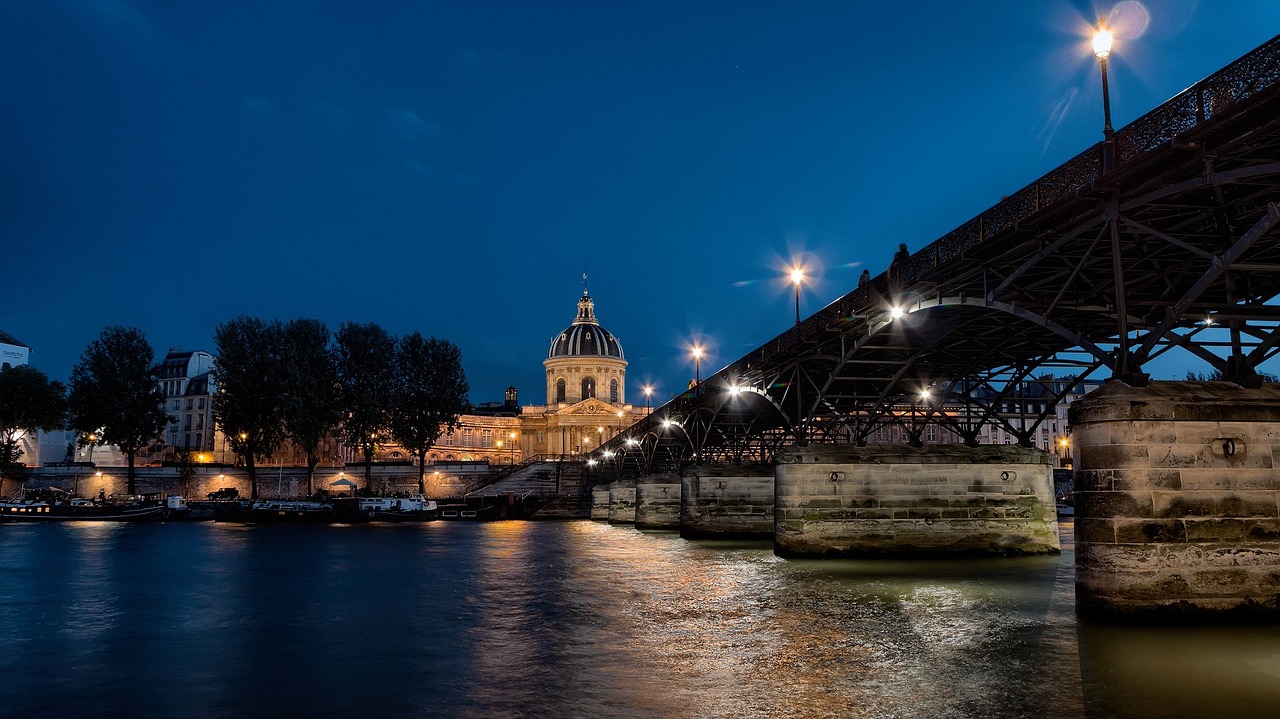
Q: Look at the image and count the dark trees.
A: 6